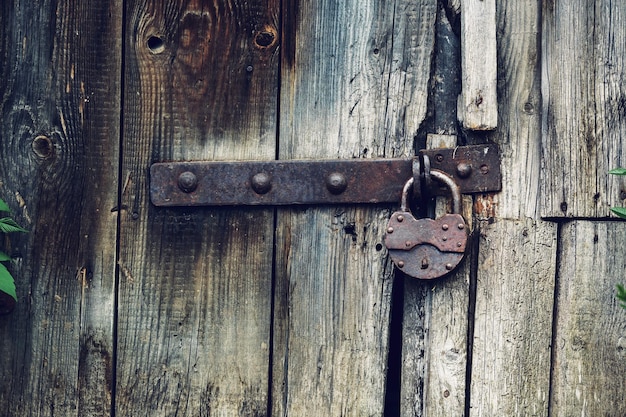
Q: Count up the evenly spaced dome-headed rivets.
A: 3